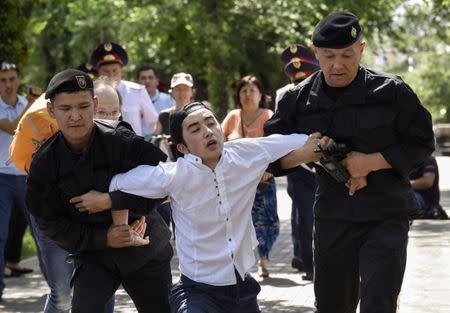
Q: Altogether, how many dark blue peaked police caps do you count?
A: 4